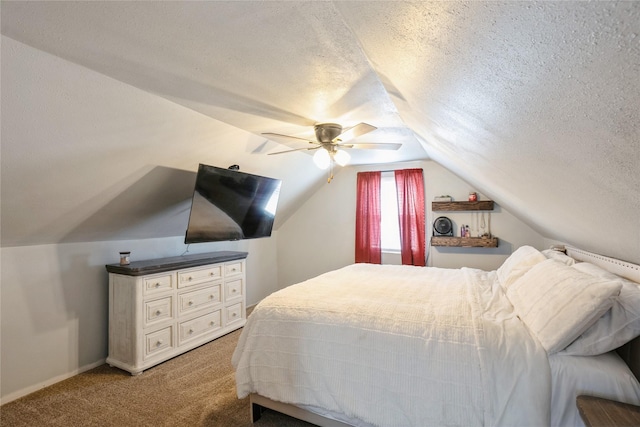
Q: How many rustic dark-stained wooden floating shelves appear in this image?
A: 2